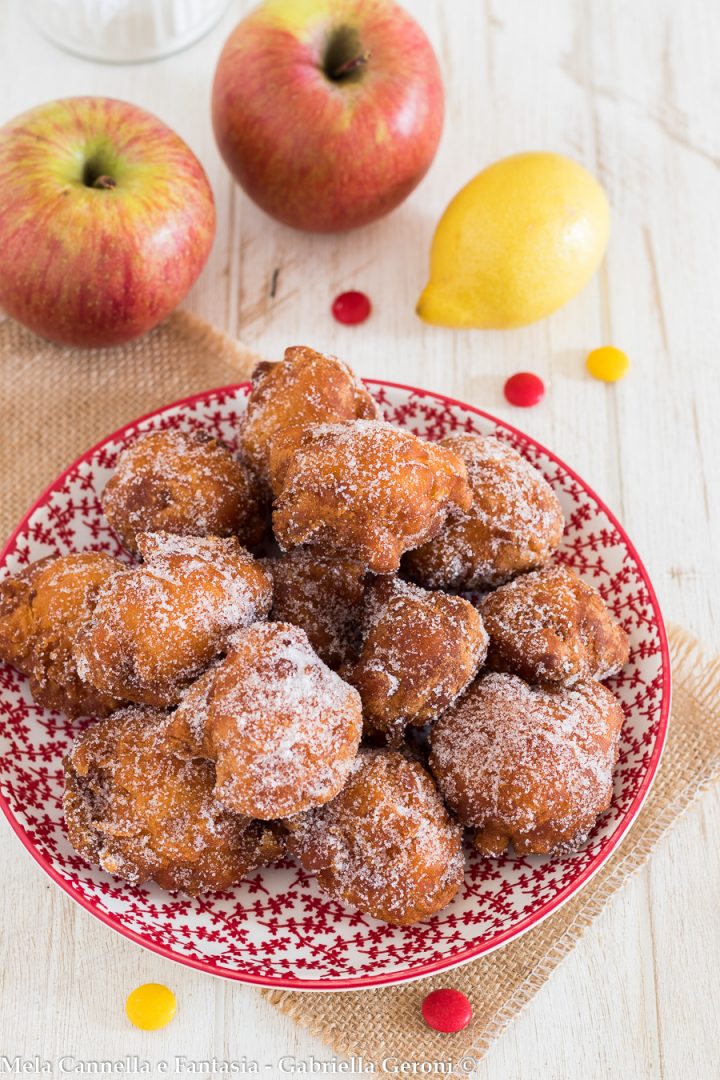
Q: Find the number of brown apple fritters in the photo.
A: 13